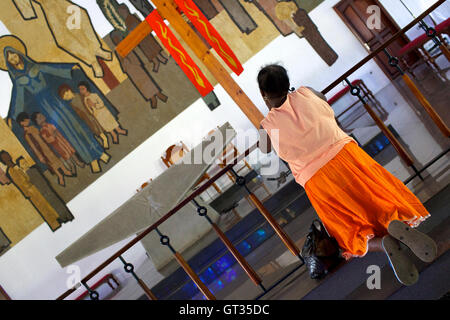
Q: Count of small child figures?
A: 4